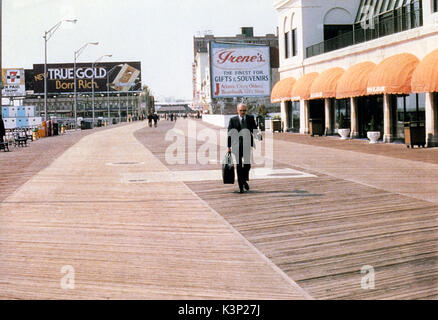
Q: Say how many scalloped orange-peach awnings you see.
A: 6